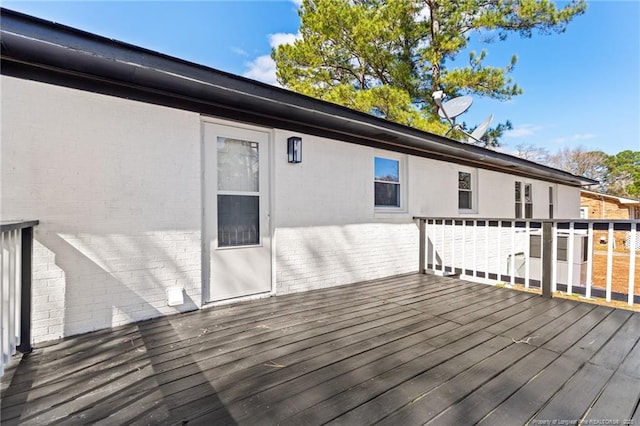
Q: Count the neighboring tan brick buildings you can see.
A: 1